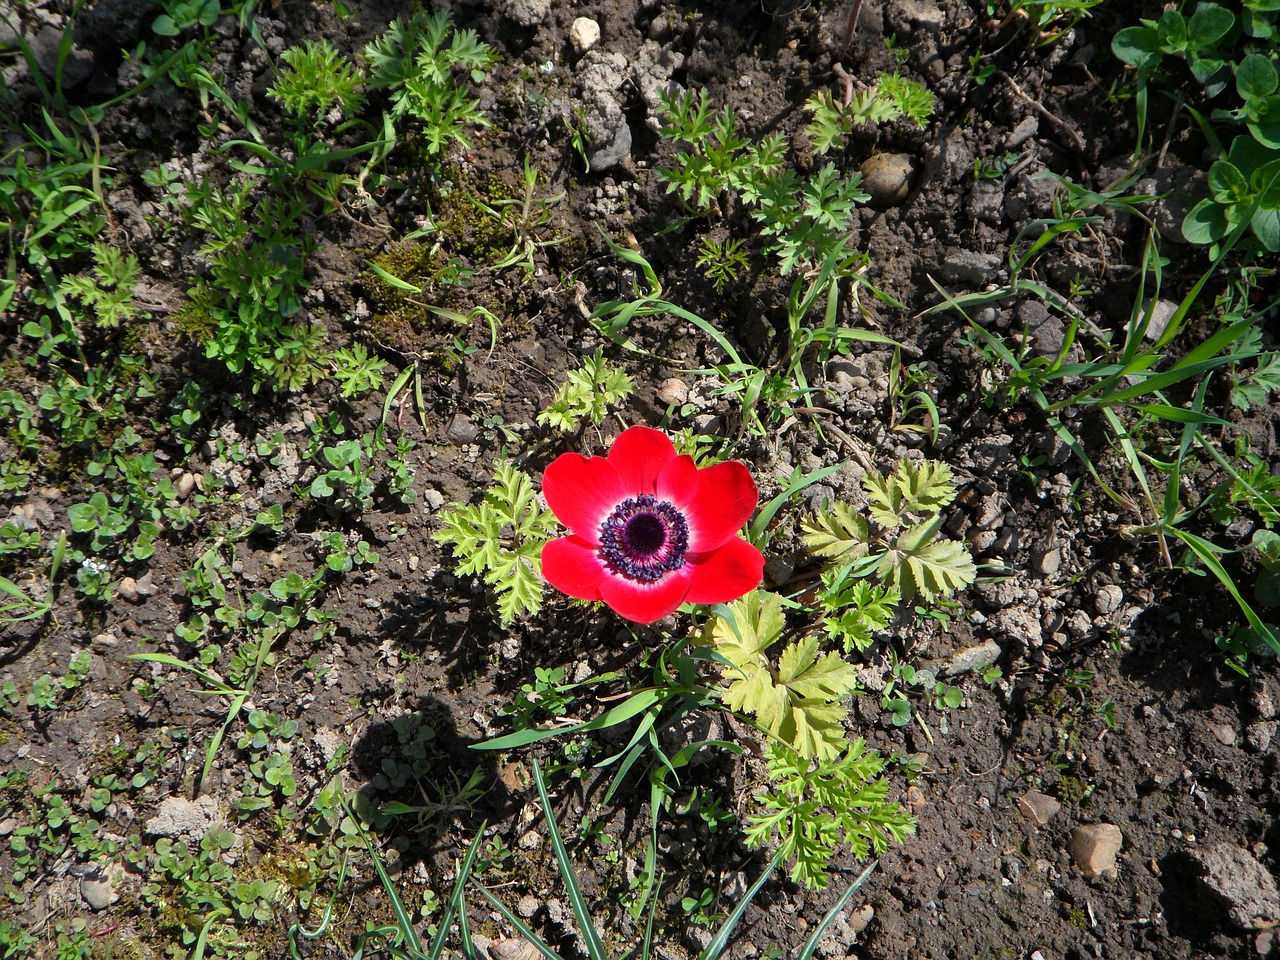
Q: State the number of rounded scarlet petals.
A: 7